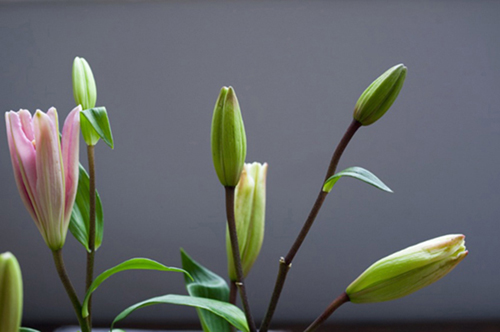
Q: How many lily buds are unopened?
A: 6